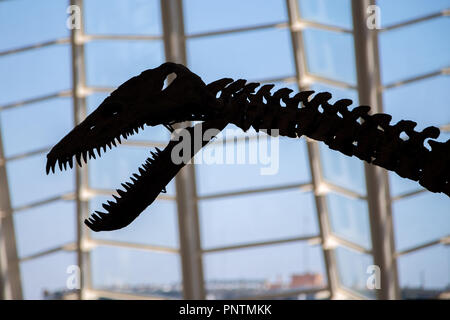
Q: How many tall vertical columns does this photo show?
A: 5